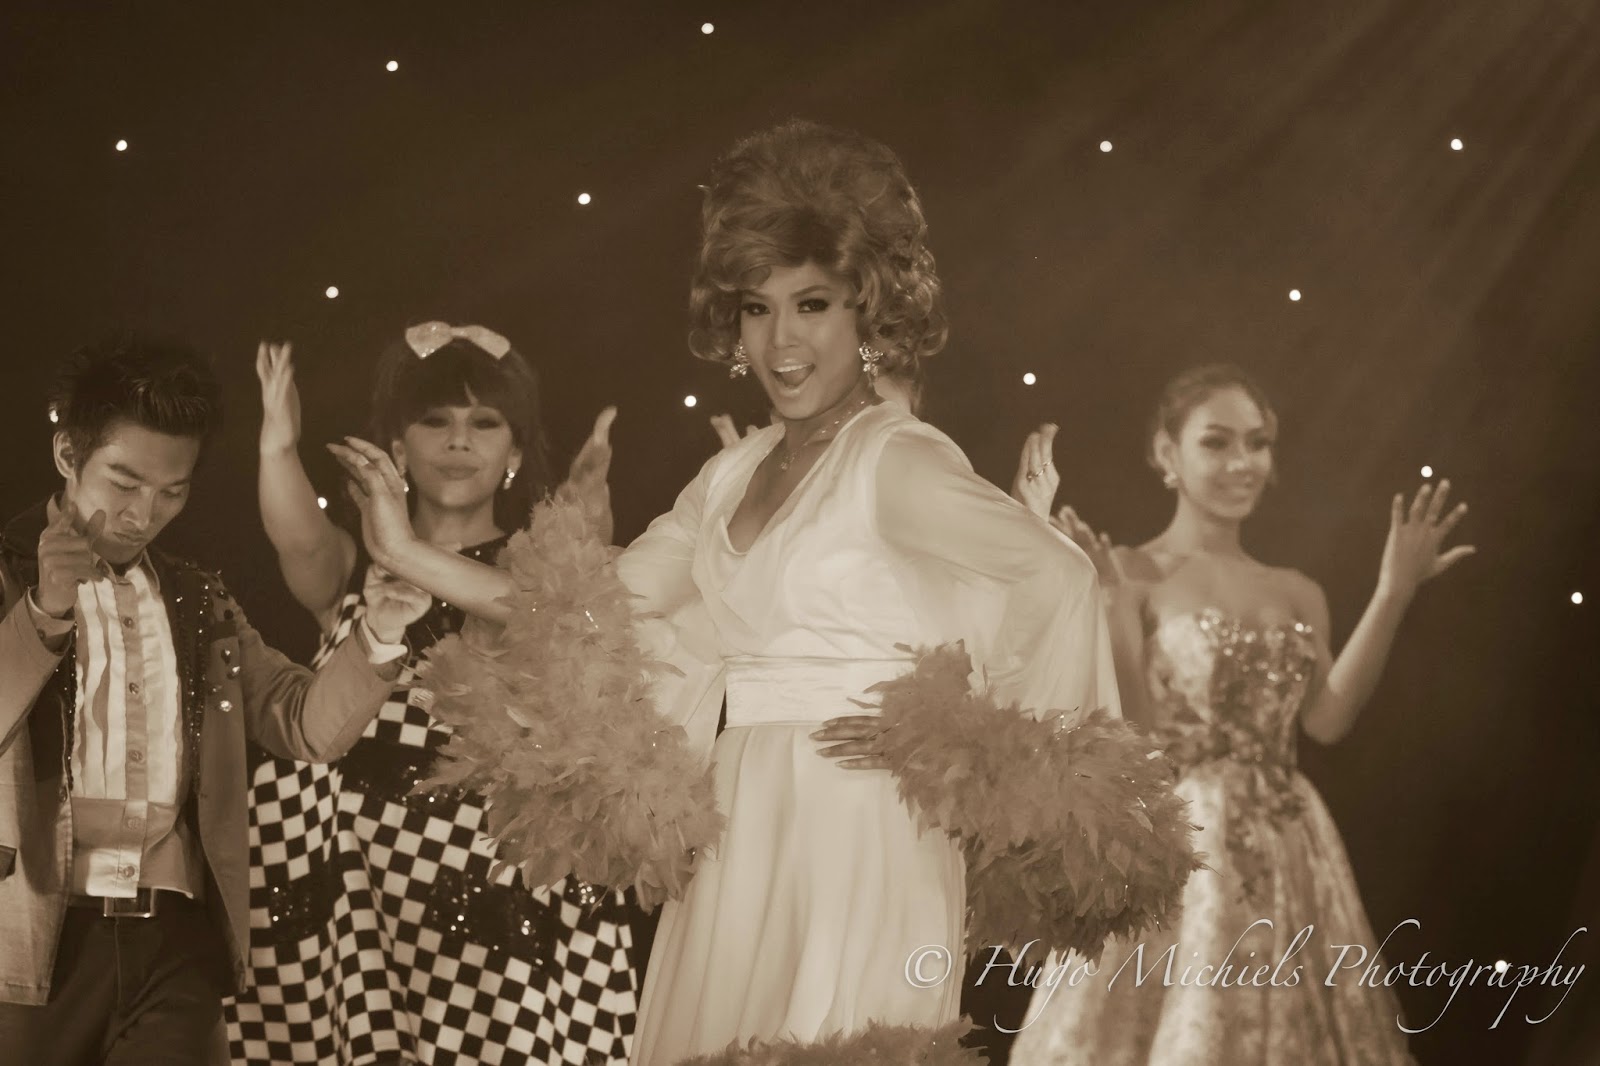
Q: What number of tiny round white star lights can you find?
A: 15